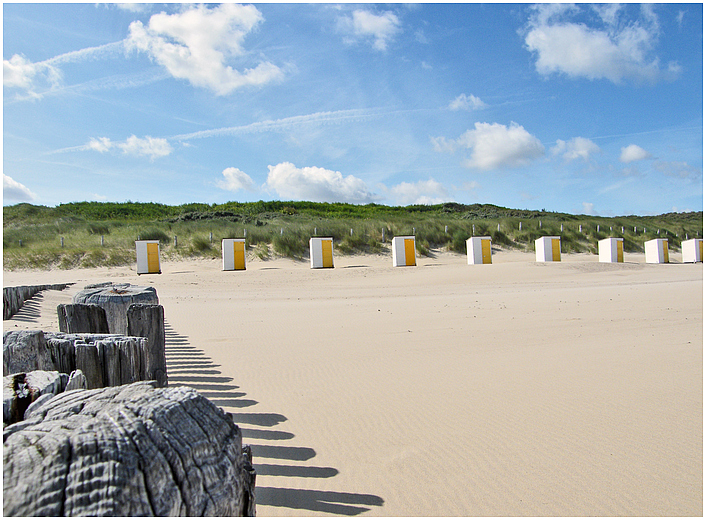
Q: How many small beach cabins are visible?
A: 9